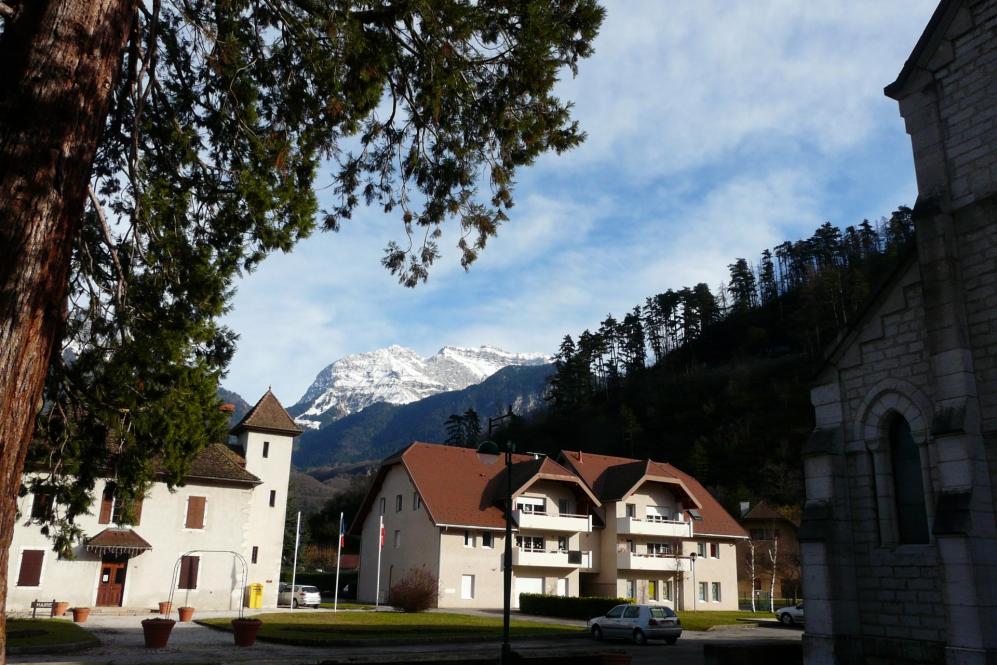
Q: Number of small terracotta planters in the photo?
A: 4